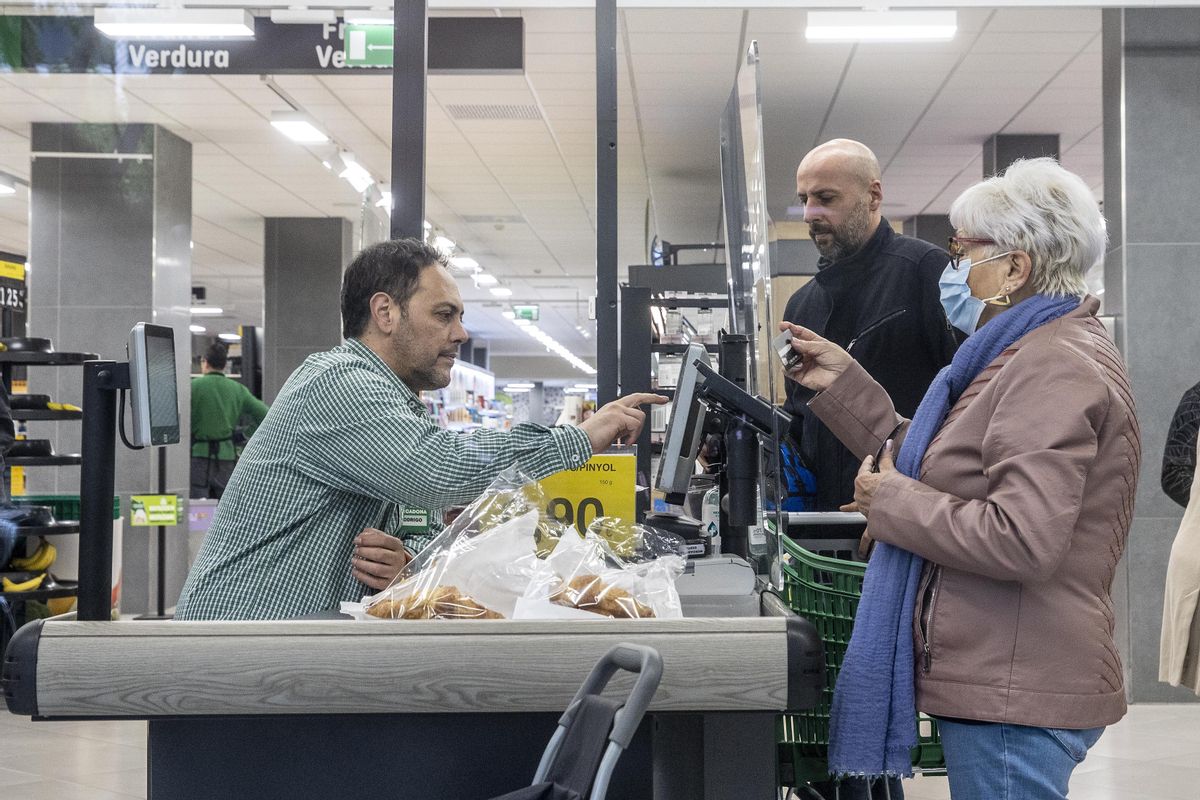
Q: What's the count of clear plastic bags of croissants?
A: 2